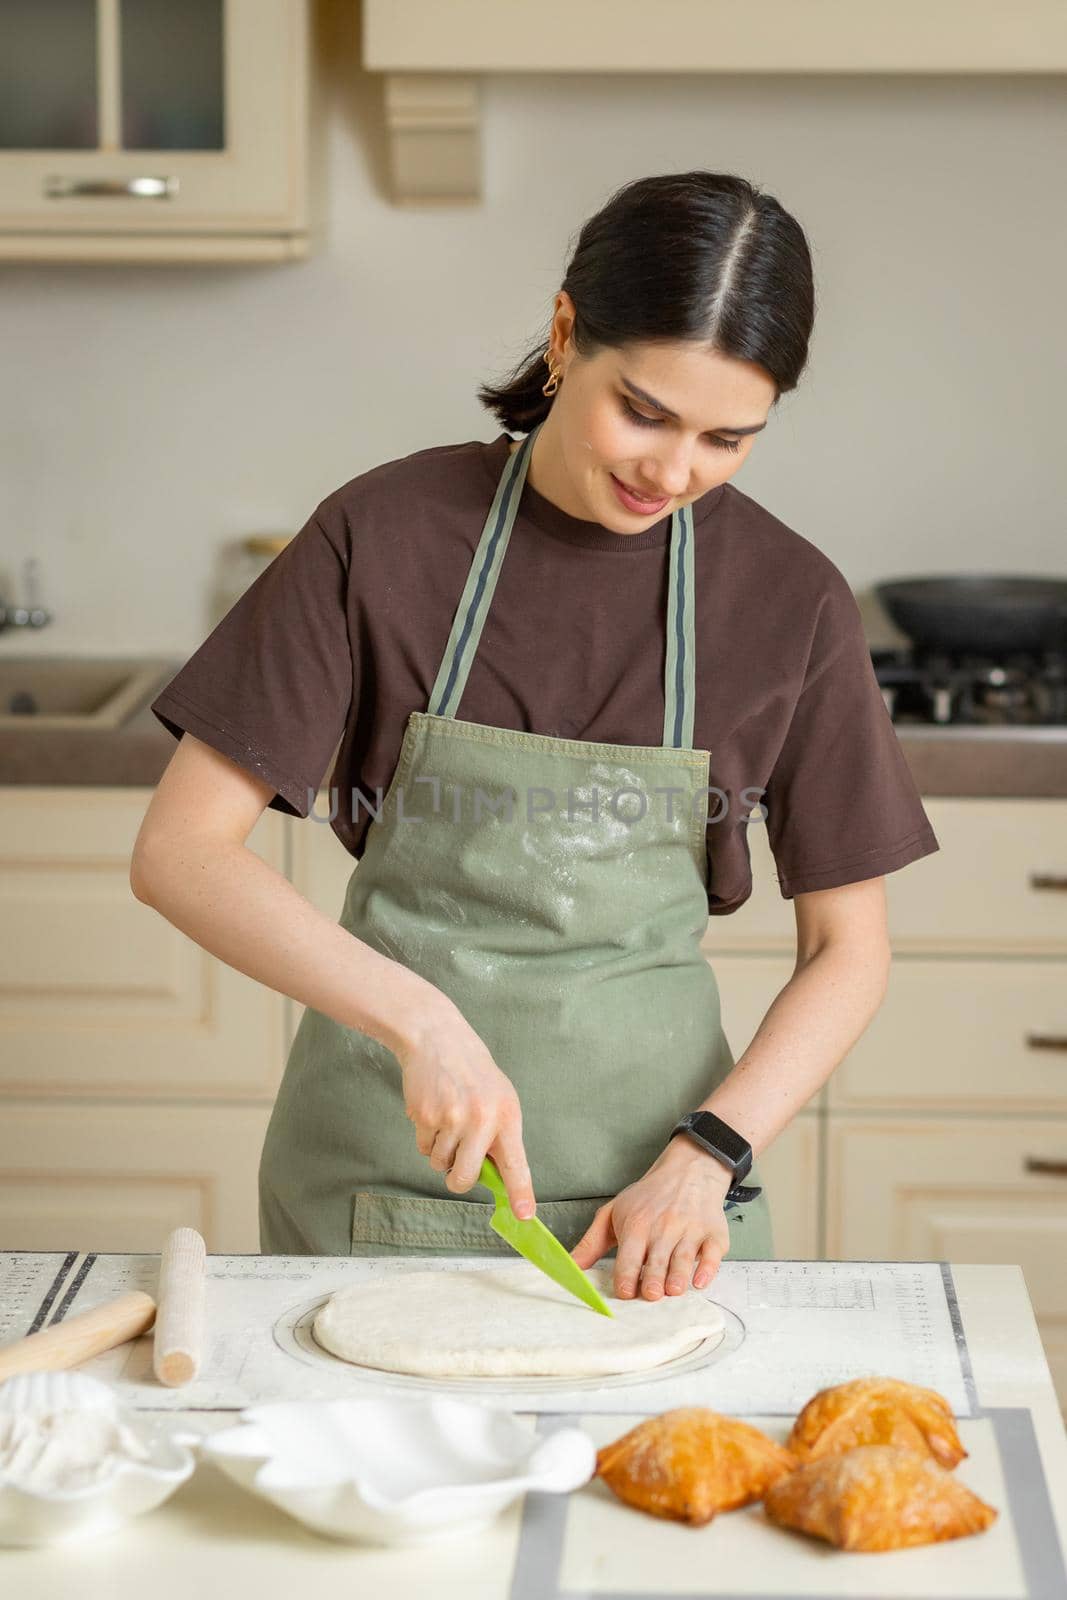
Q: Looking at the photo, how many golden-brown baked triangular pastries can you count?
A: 3